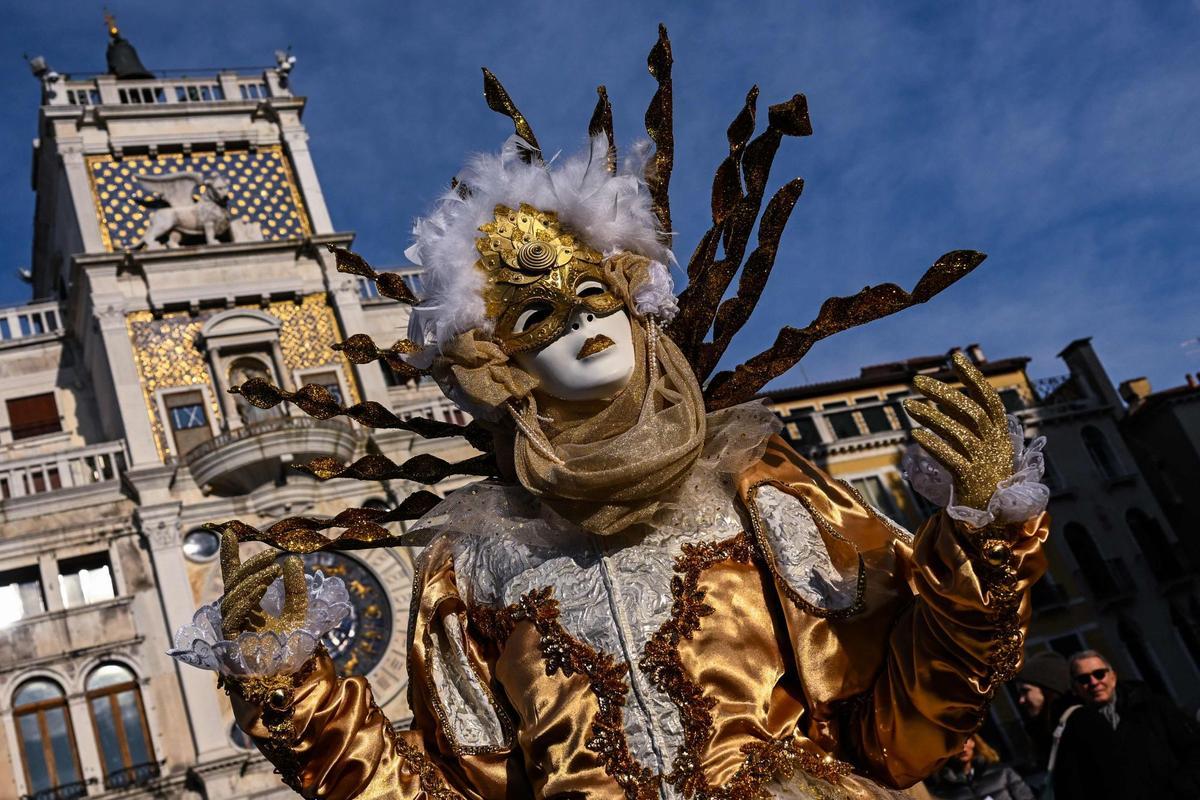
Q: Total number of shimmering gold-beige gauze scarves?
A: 1